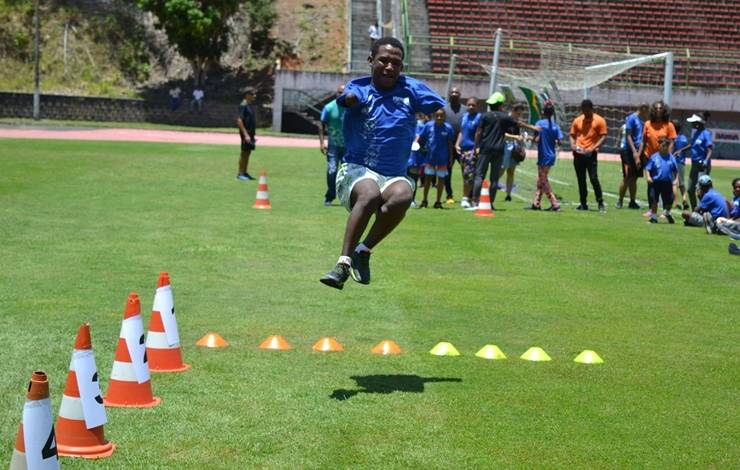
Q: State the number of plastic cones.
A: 14